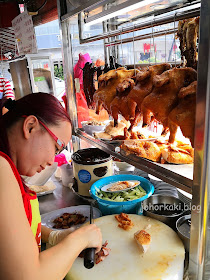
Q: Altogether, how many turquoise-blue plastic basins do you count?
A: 1